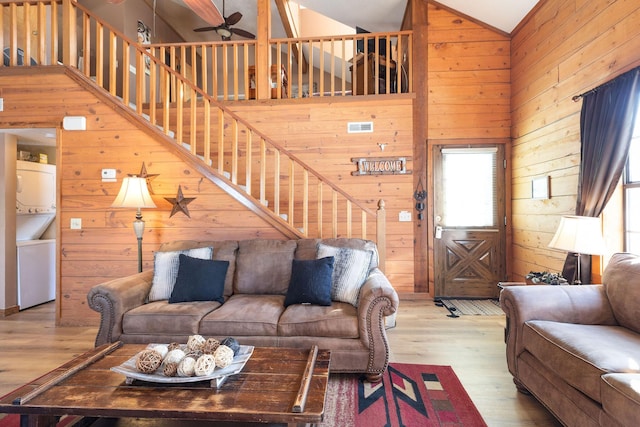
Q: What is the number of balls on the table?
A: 12